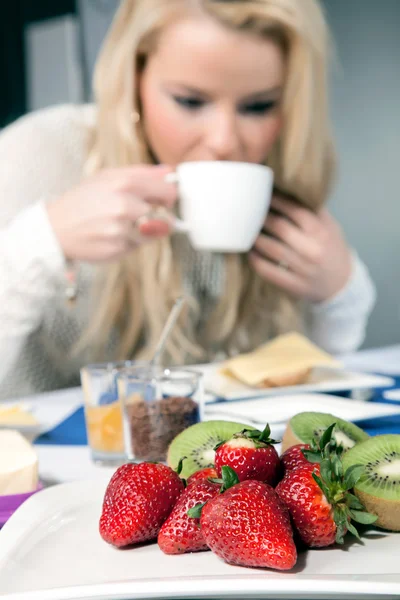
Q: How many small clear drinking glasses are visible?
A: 2